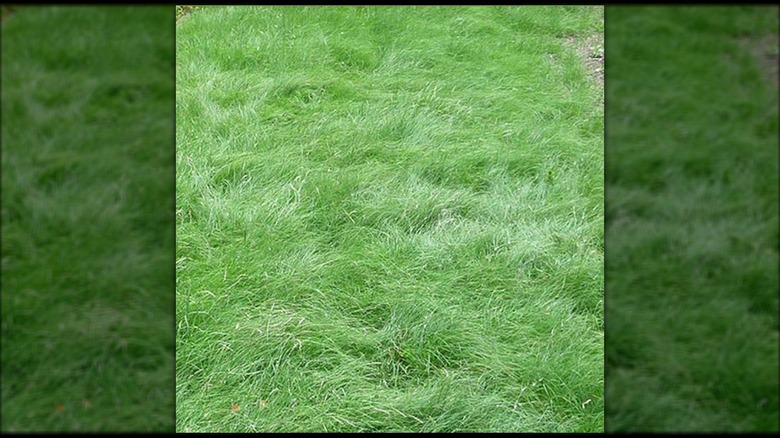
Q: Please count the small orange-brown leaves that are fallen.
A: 2